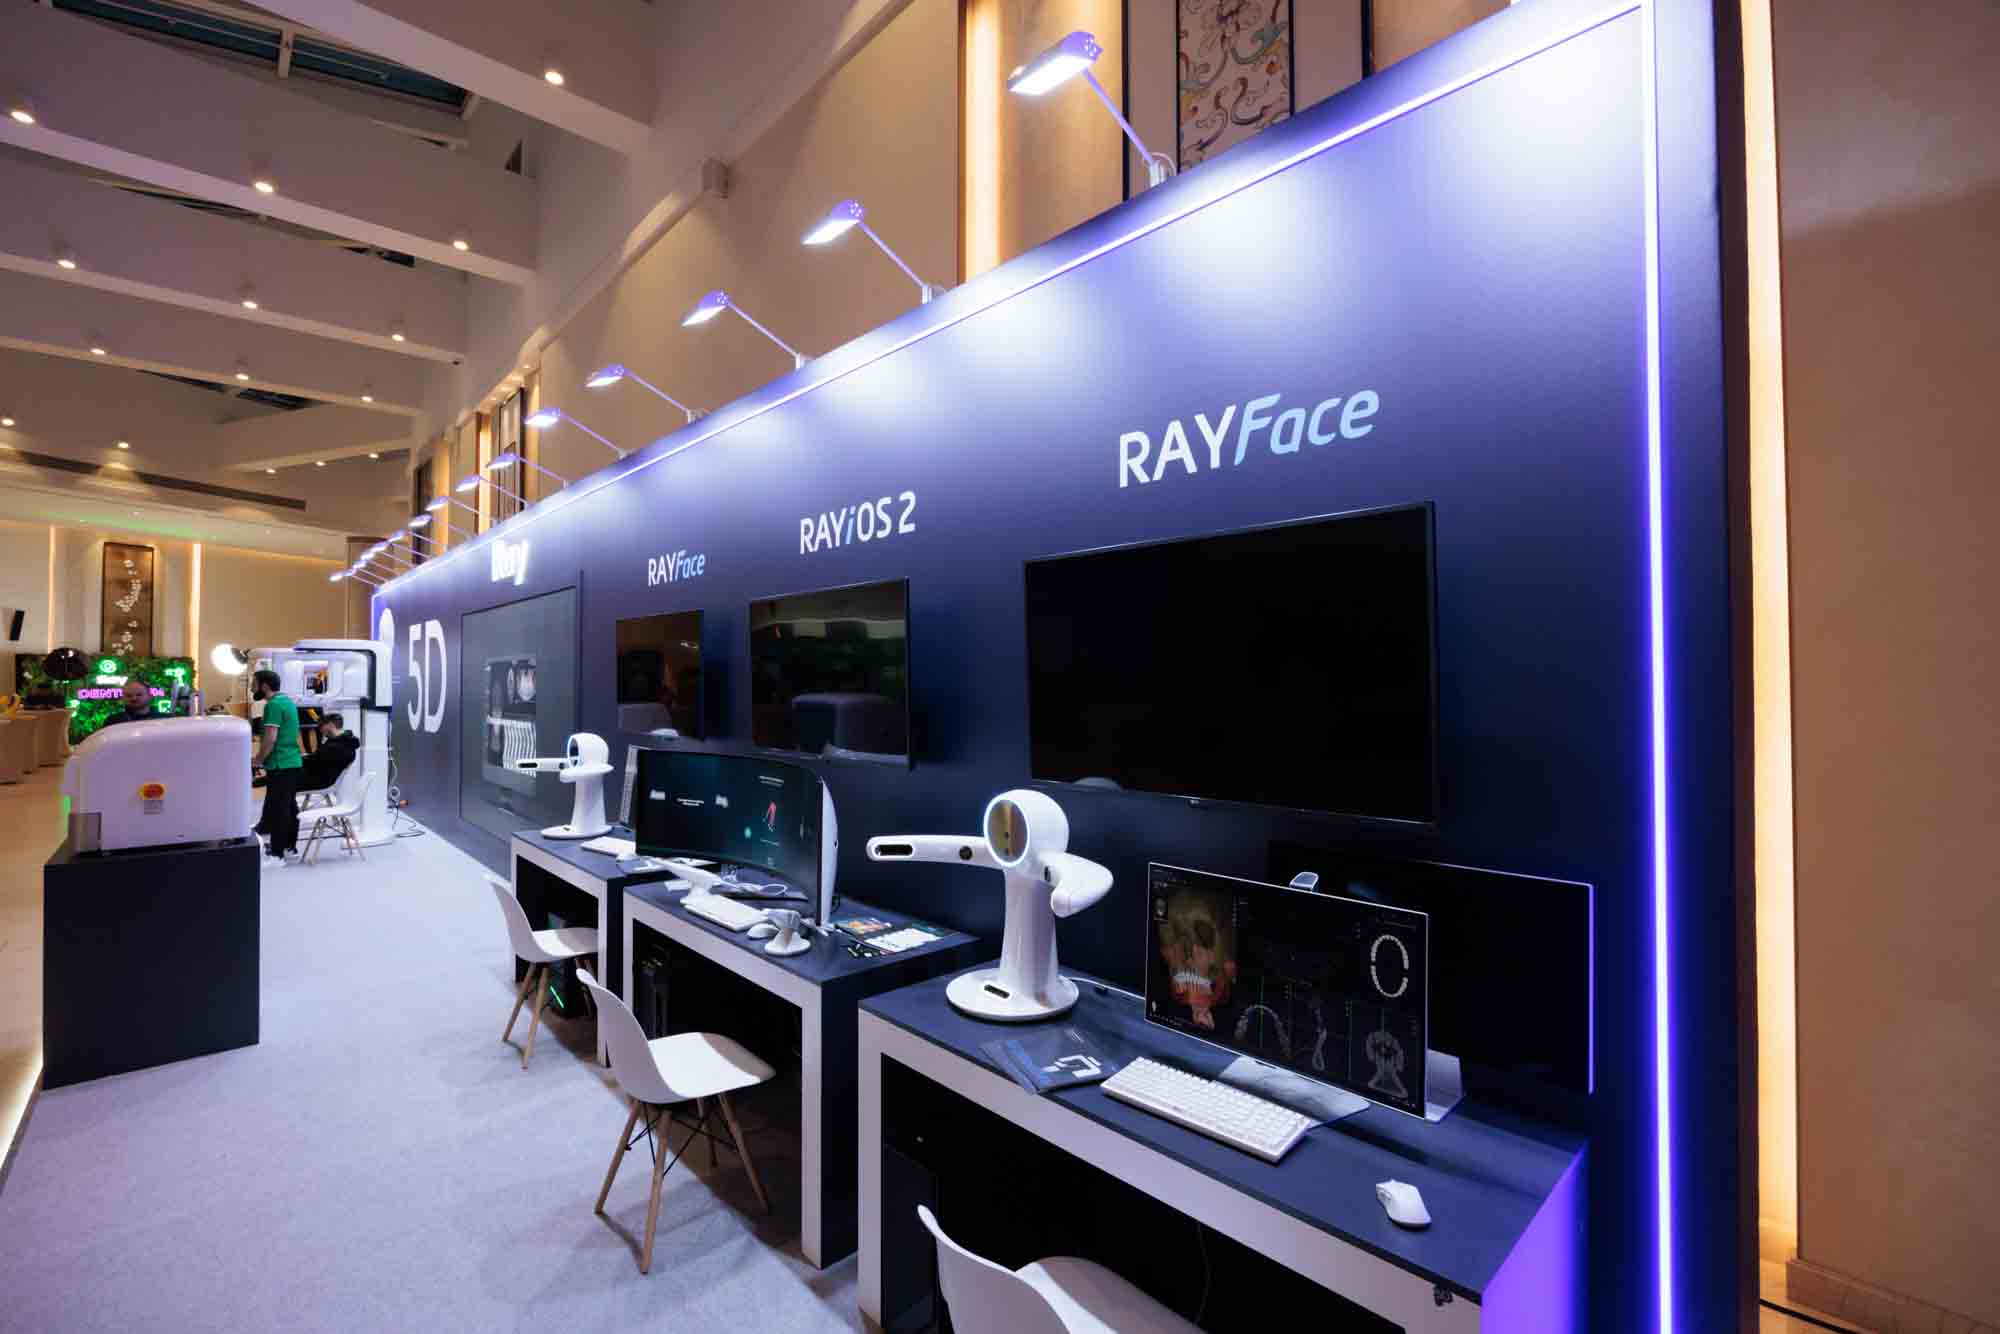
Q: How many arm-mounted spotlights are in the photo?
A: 15